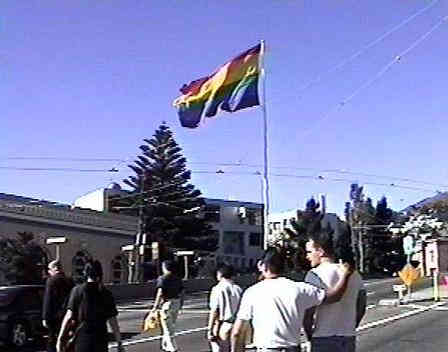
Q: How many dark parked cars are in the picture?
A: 1